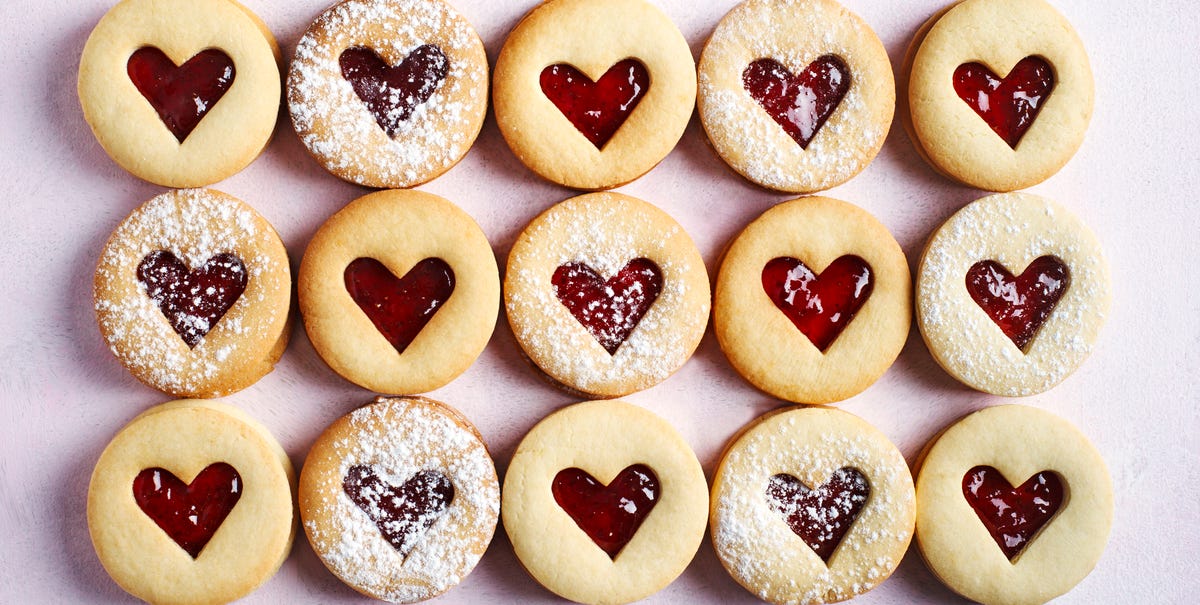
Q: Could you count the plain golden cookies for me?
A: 8